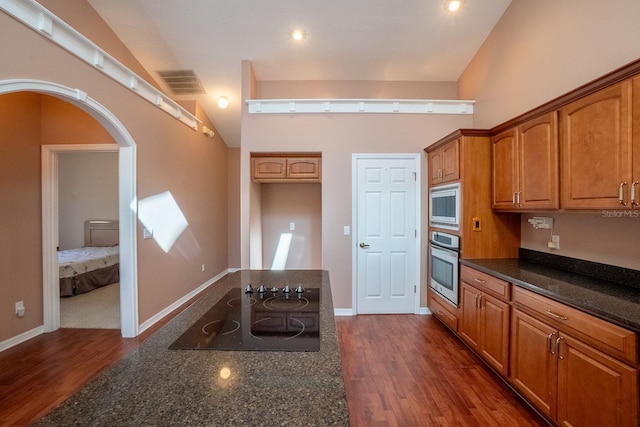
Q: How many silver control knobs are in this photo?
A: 5